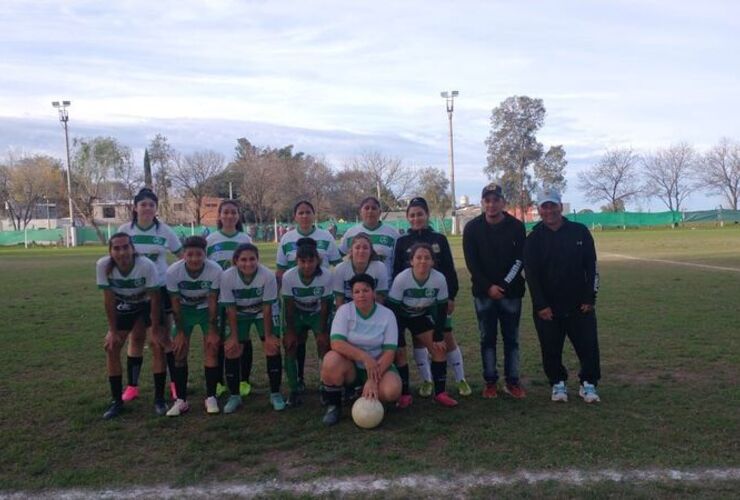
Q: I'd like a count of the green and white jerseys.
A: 11